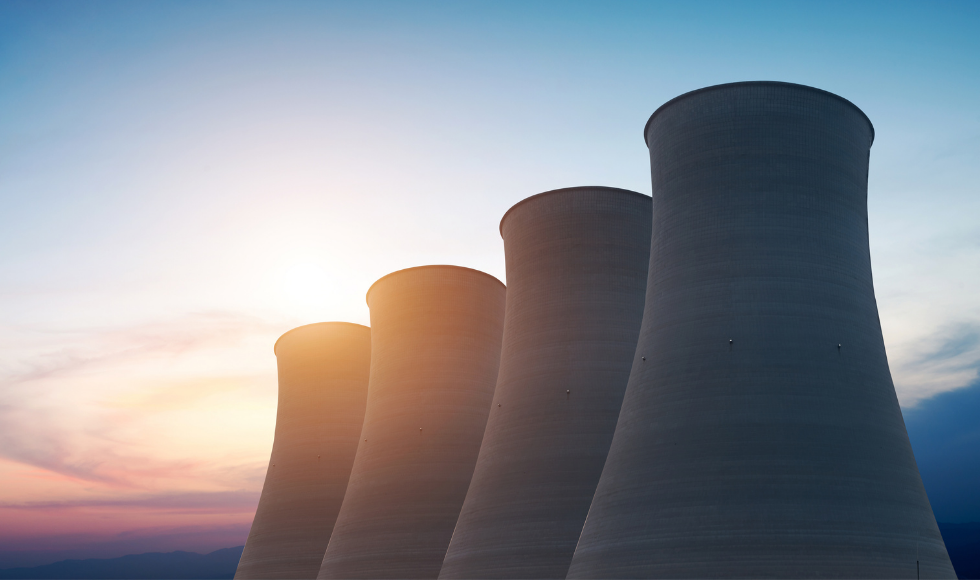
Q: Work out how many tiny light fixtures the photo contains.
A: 9